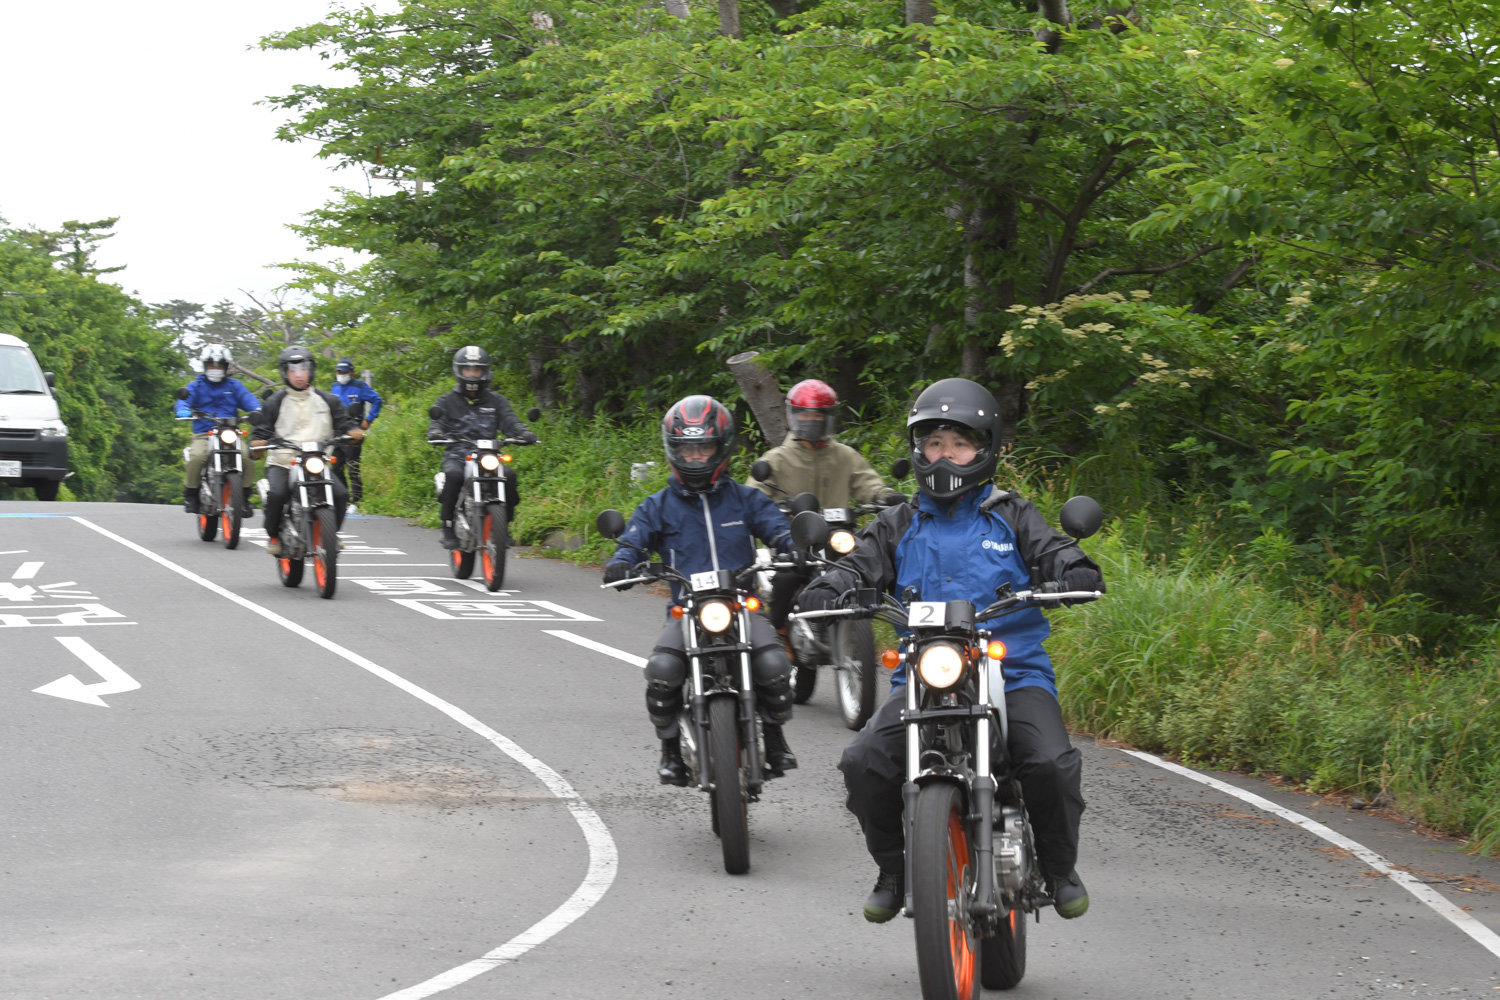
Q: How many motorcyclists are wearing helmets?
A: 6